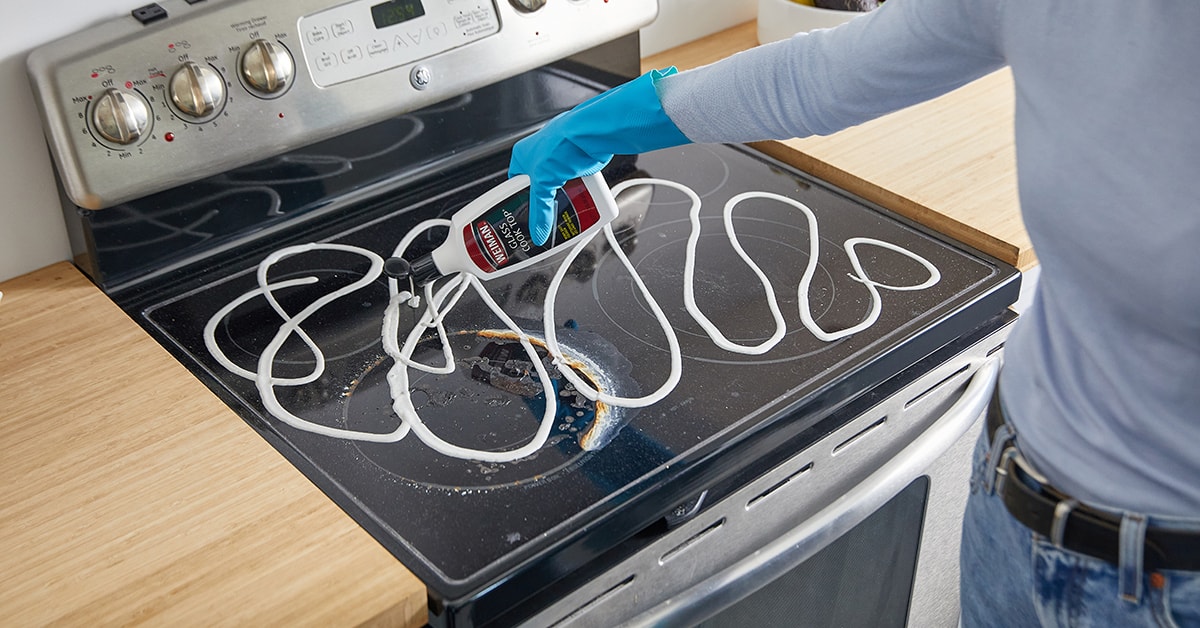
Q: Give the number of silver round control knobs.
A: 4